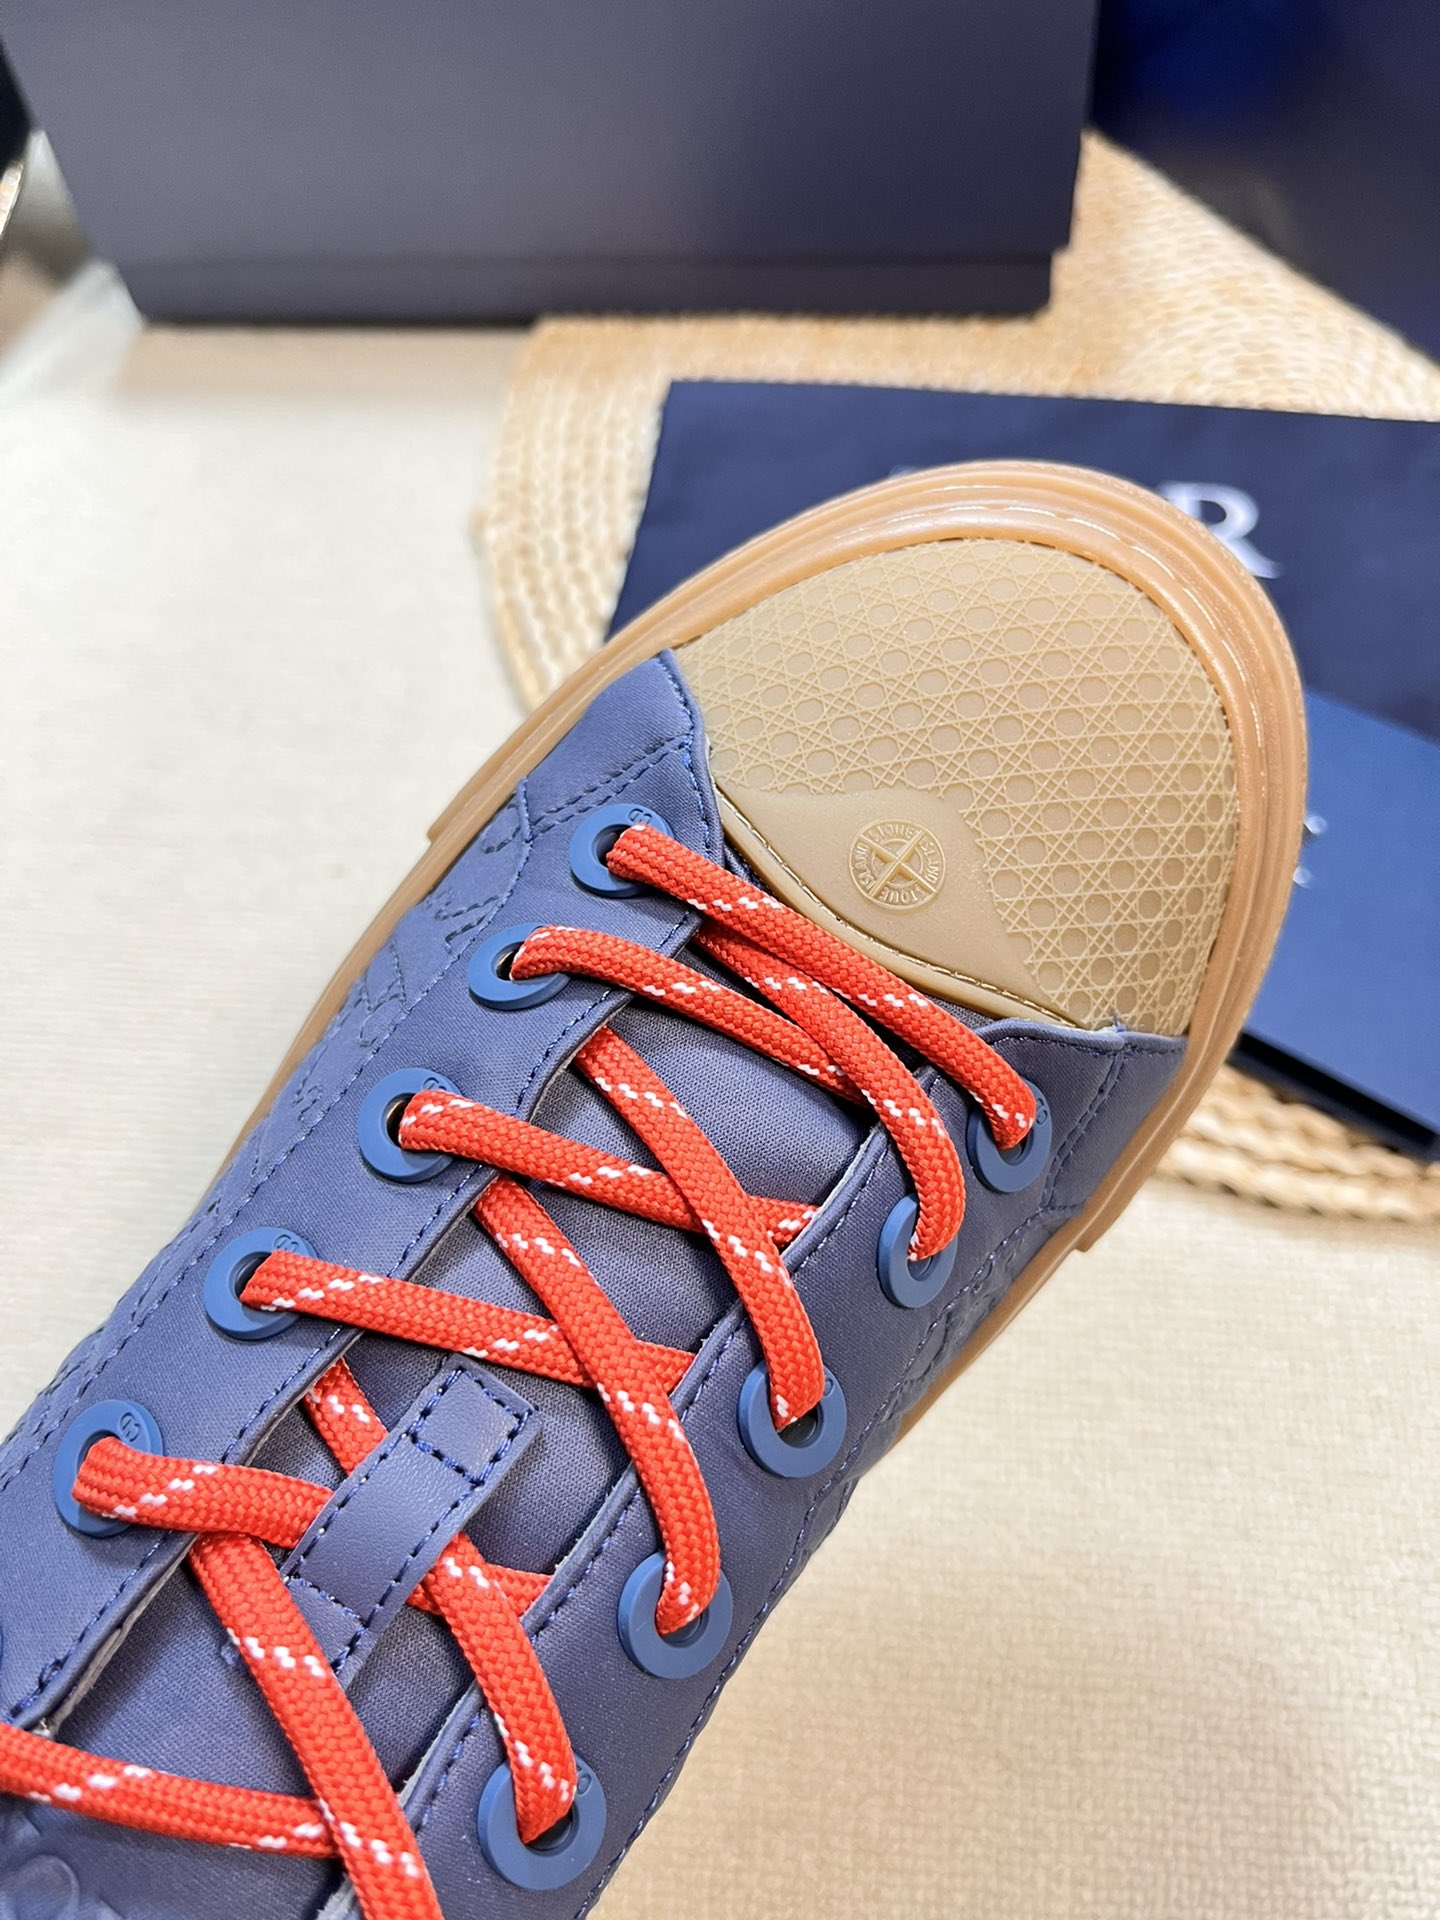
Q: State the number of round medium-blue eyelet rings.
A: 10